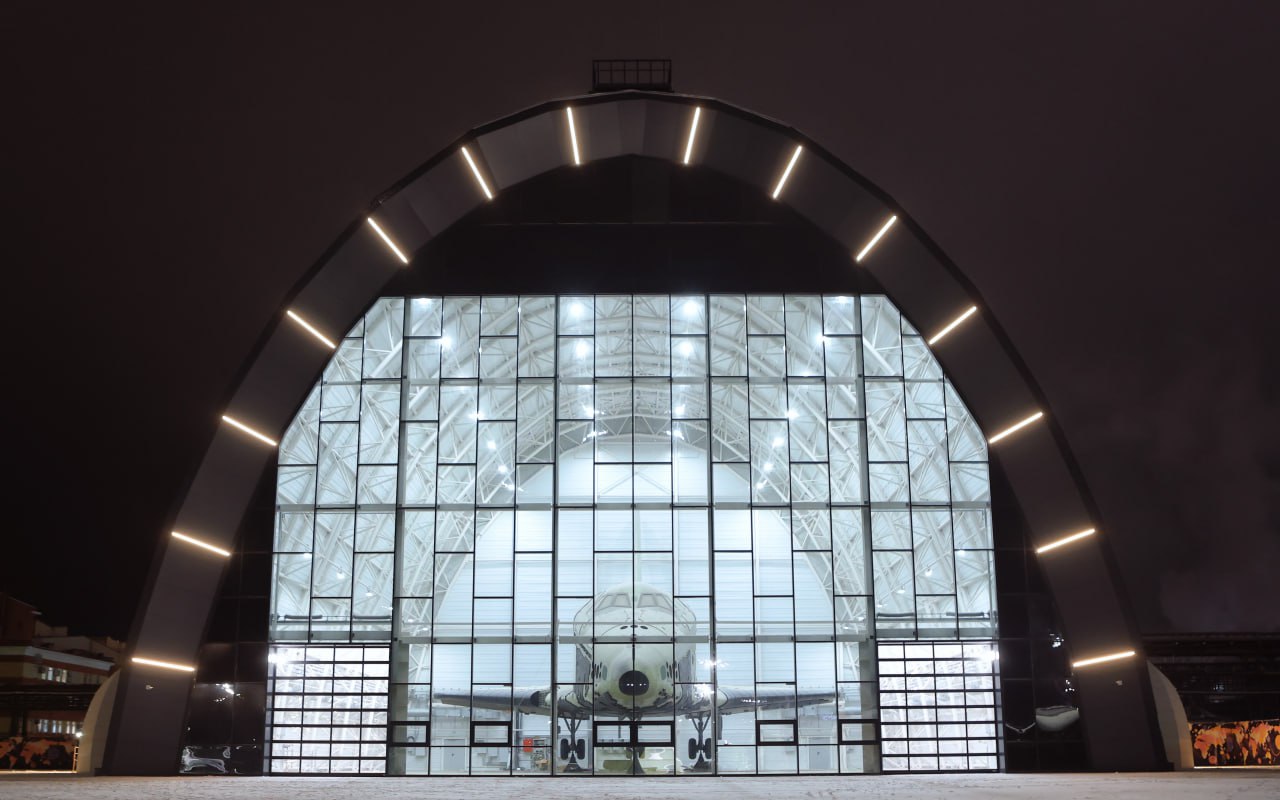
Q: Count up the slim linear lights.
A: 14